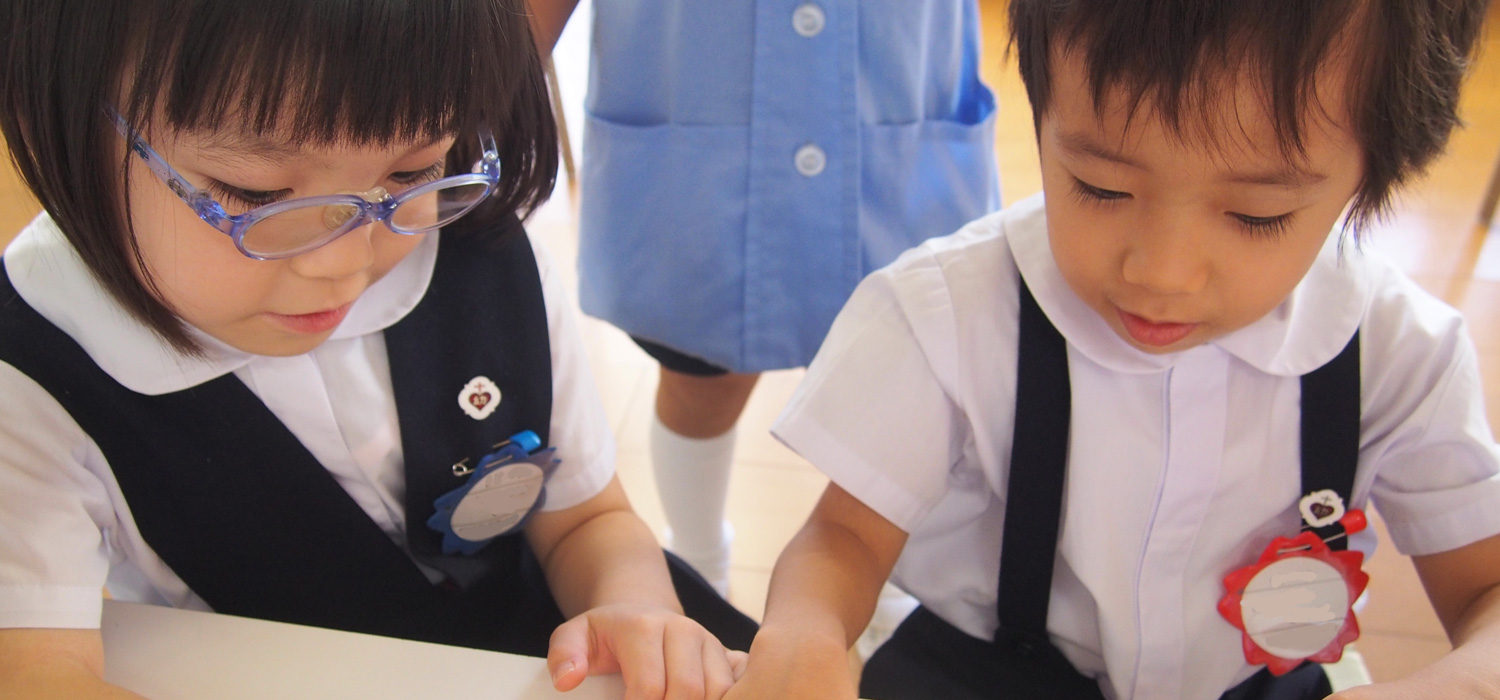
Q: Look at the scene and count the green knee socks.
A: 0